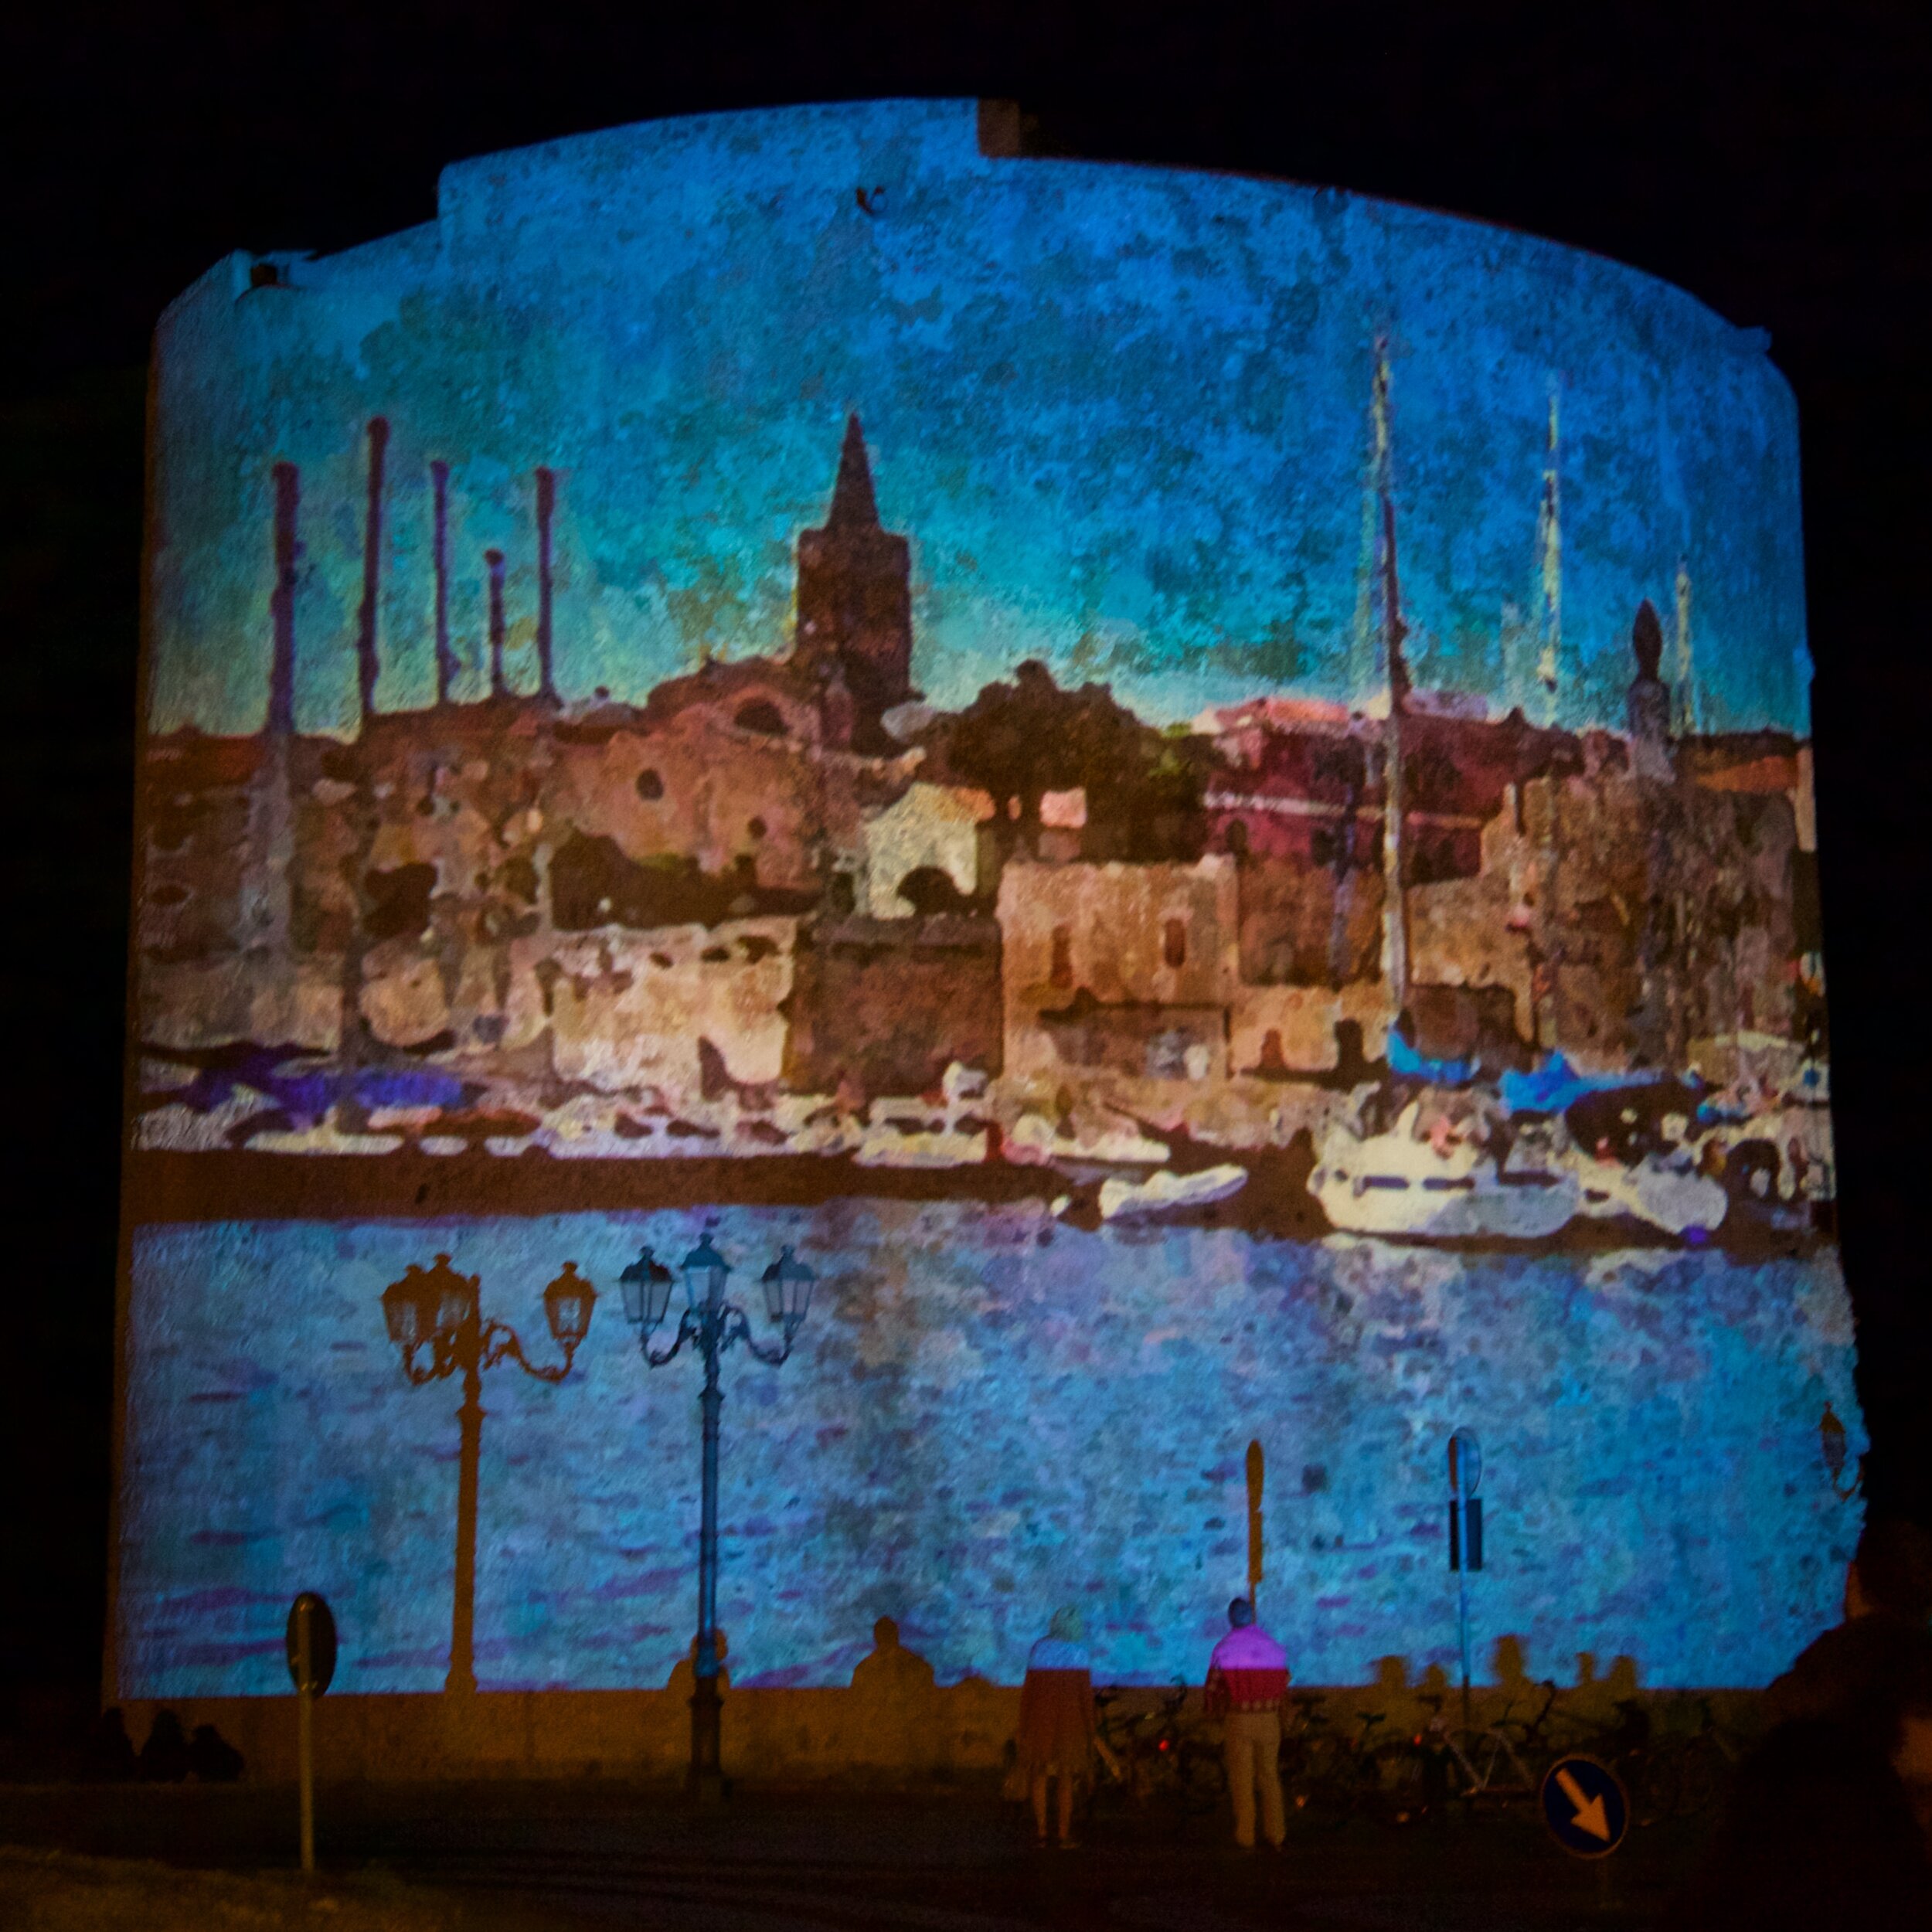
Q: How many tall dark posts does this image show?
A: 5